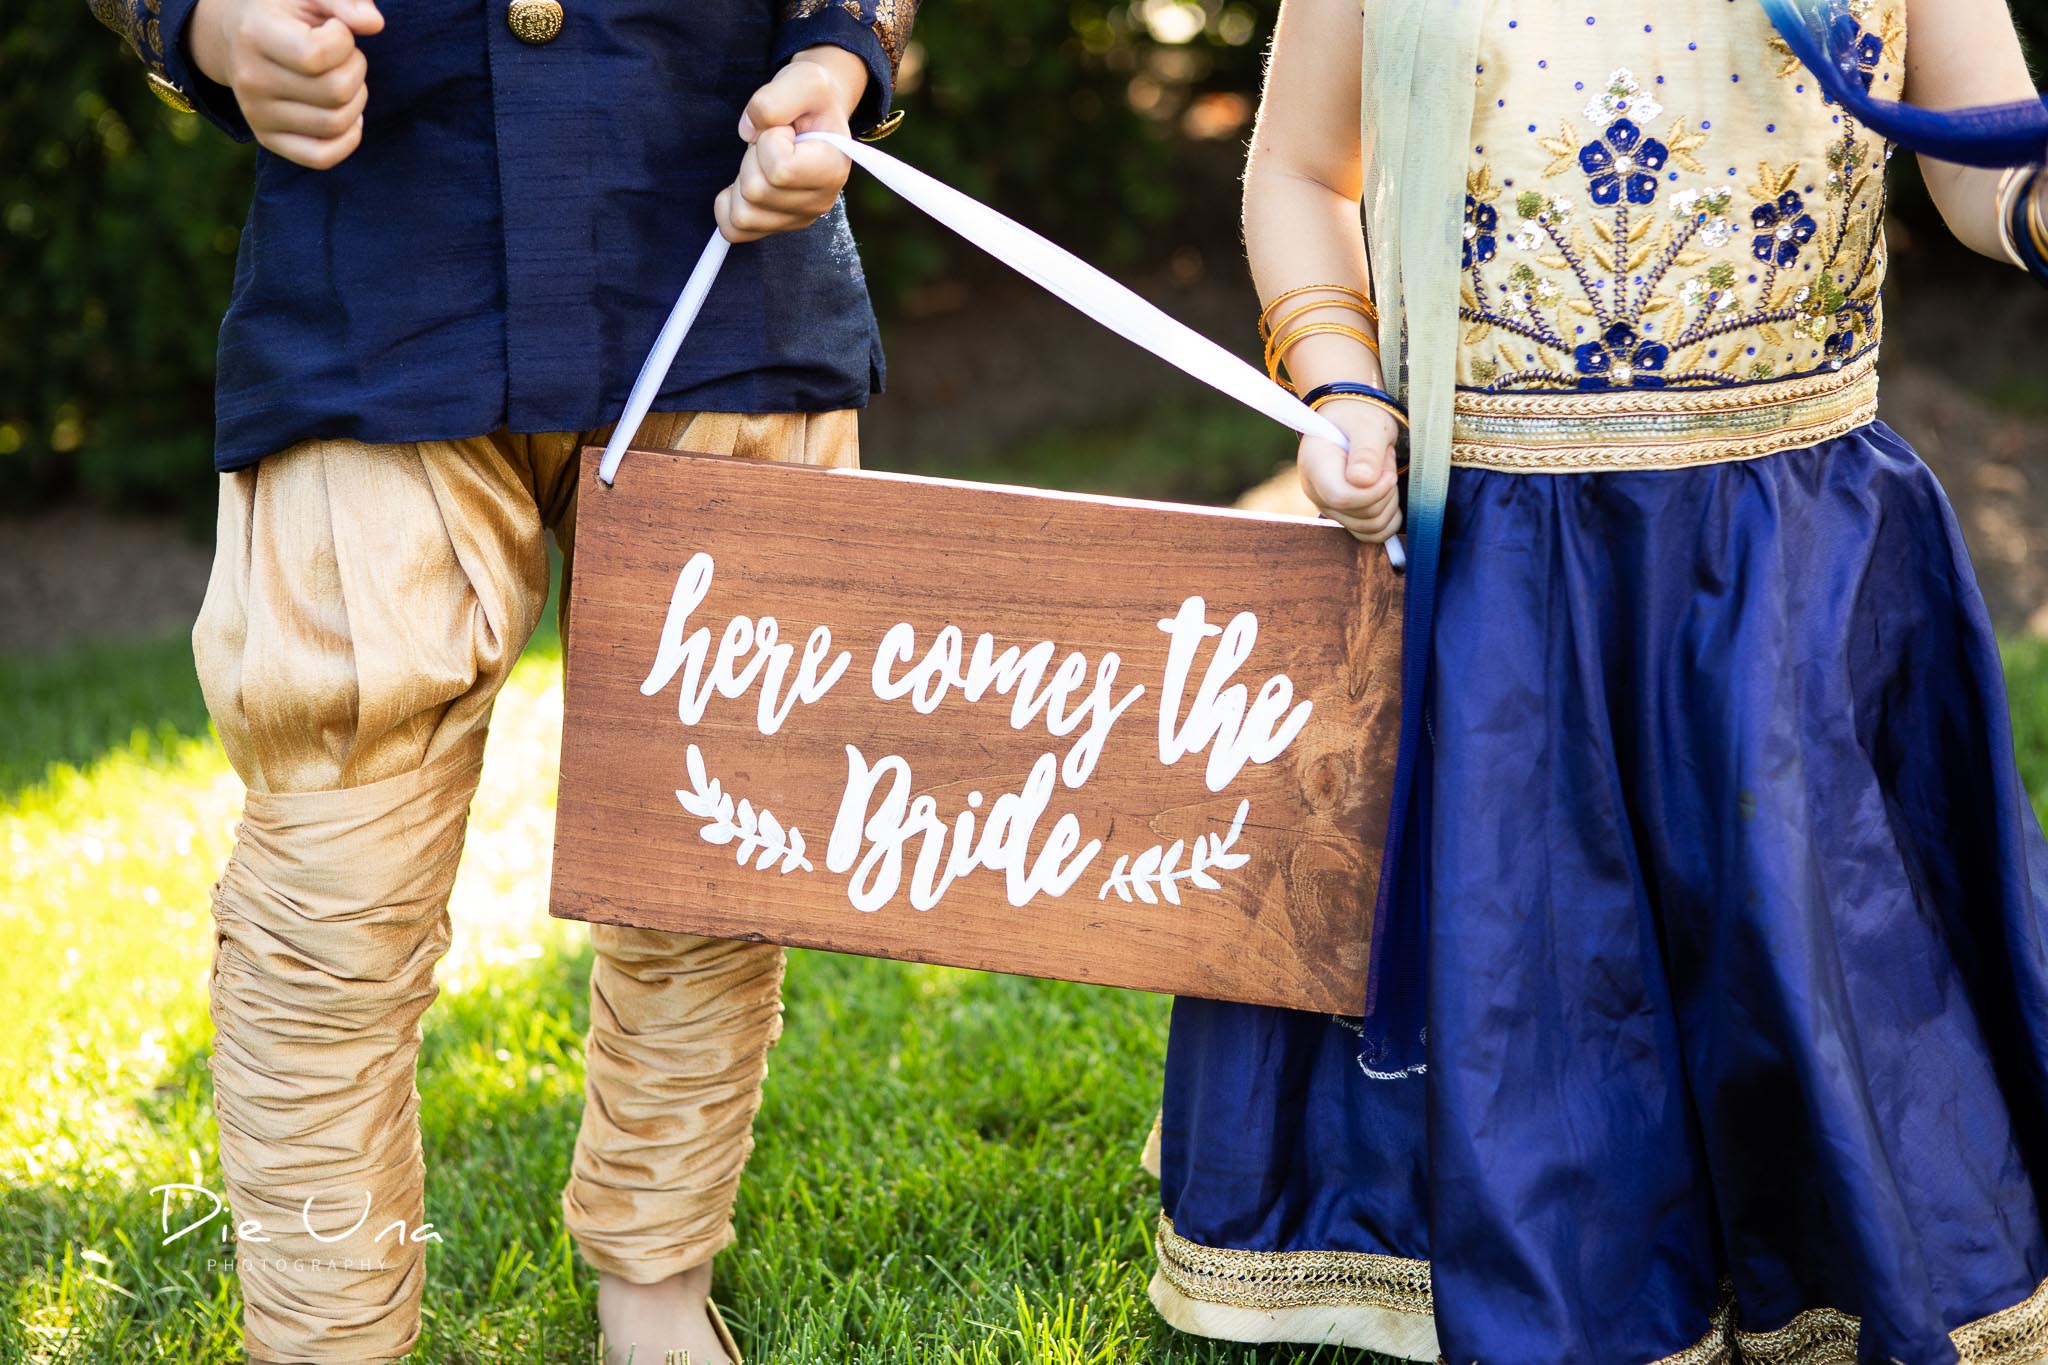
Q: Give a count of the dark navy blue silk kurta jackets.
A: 1